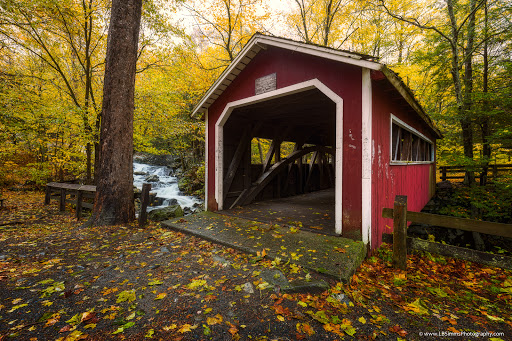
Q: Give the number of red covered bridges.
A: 1